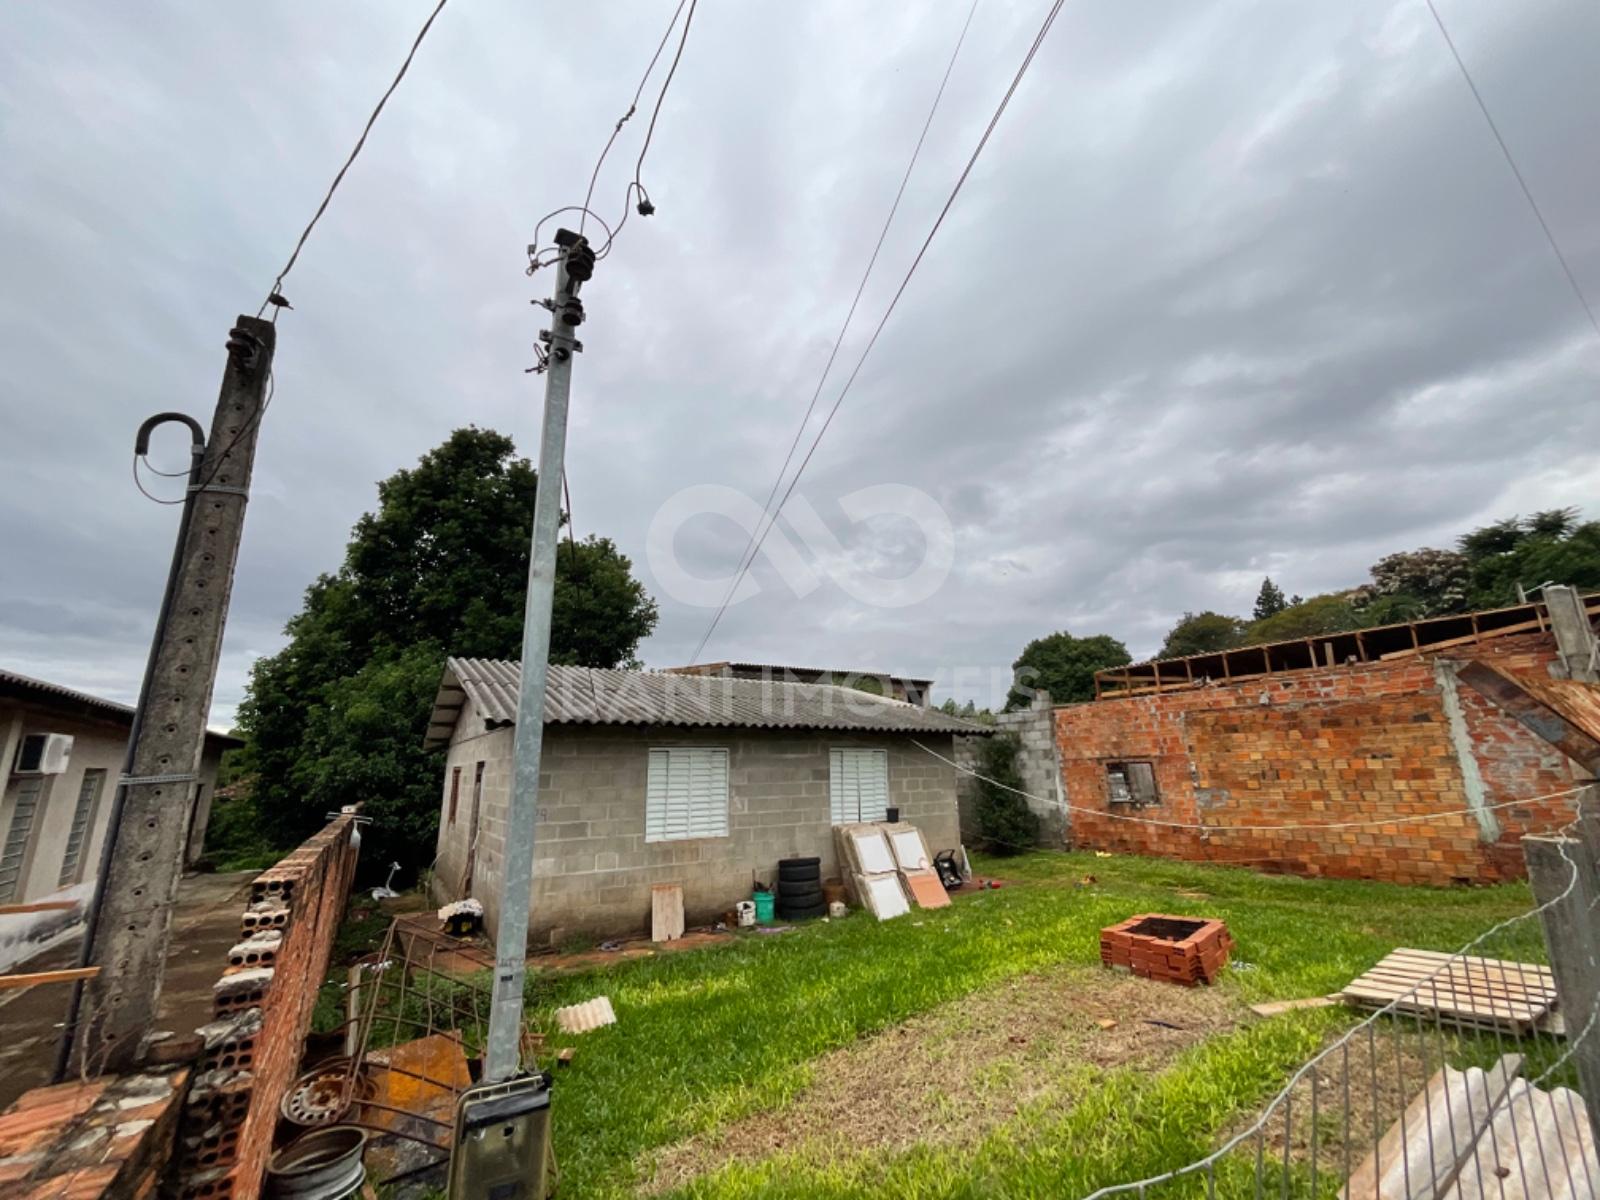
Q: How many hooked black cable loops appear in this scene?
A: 1